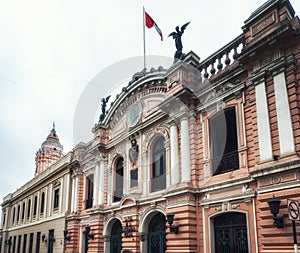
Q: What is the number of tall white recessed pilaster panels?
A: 2